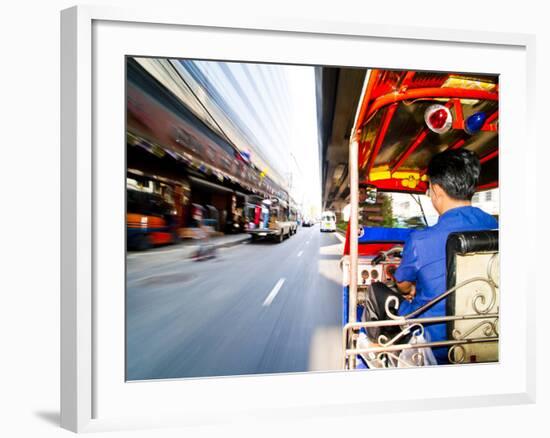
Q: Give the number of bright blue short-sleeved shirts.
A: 1